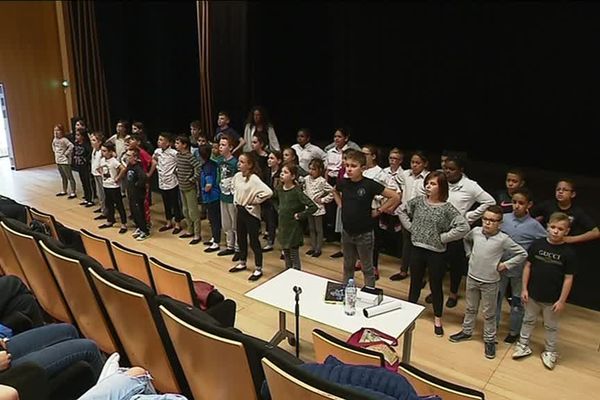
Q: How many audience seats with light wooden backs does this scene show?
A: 12